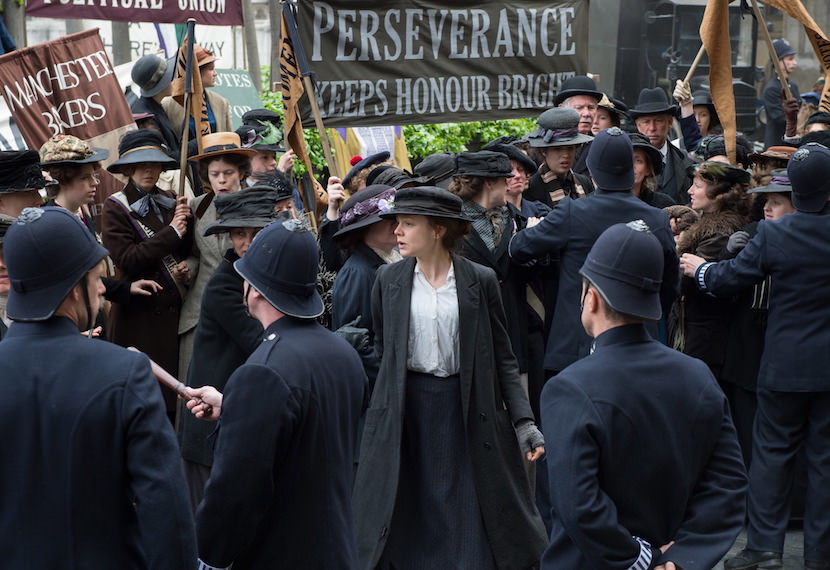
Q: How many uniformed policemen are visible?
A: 6